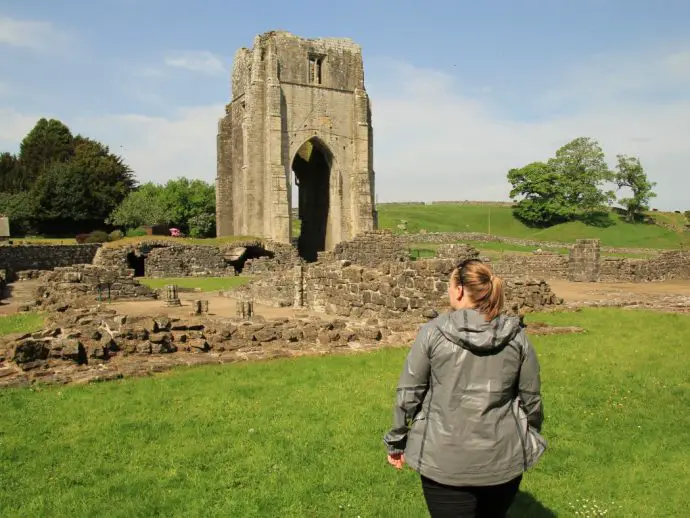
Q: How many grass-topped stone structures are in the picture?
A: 1